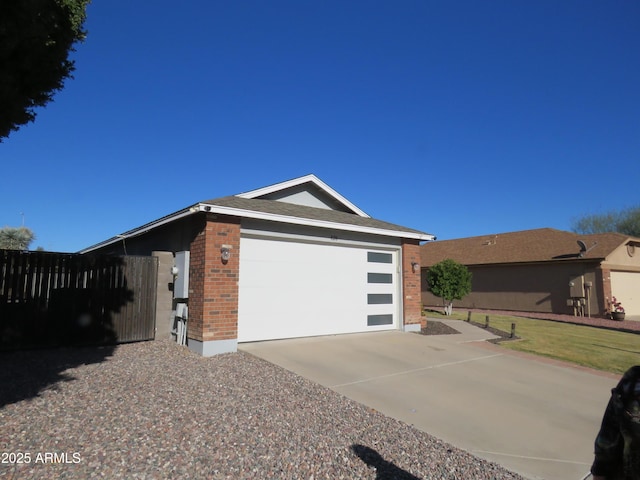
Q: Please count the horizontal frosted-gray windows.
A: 4